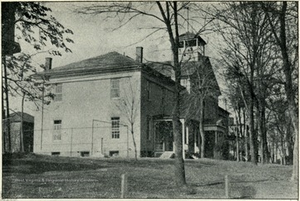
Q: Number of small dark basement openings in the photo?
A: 3